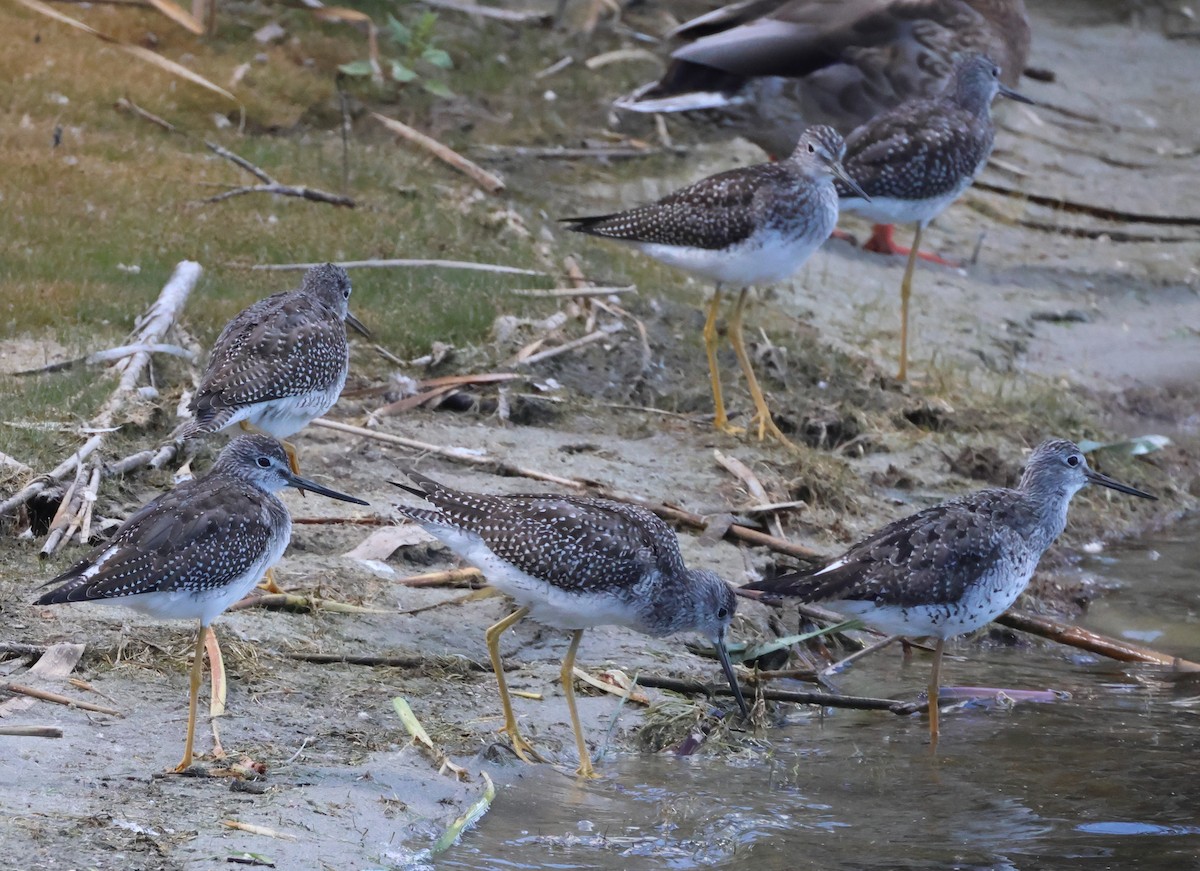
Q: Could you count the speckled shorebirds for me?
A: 6